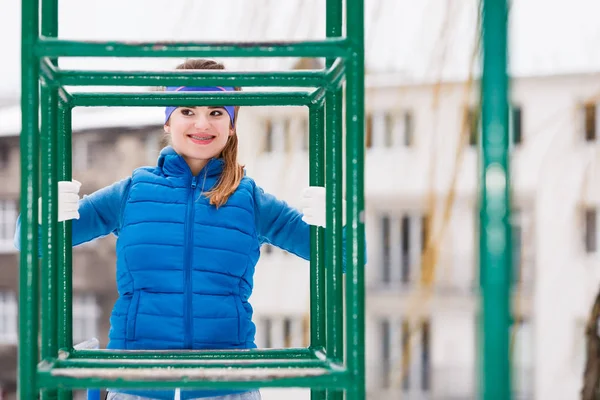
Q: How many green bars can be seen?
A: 13